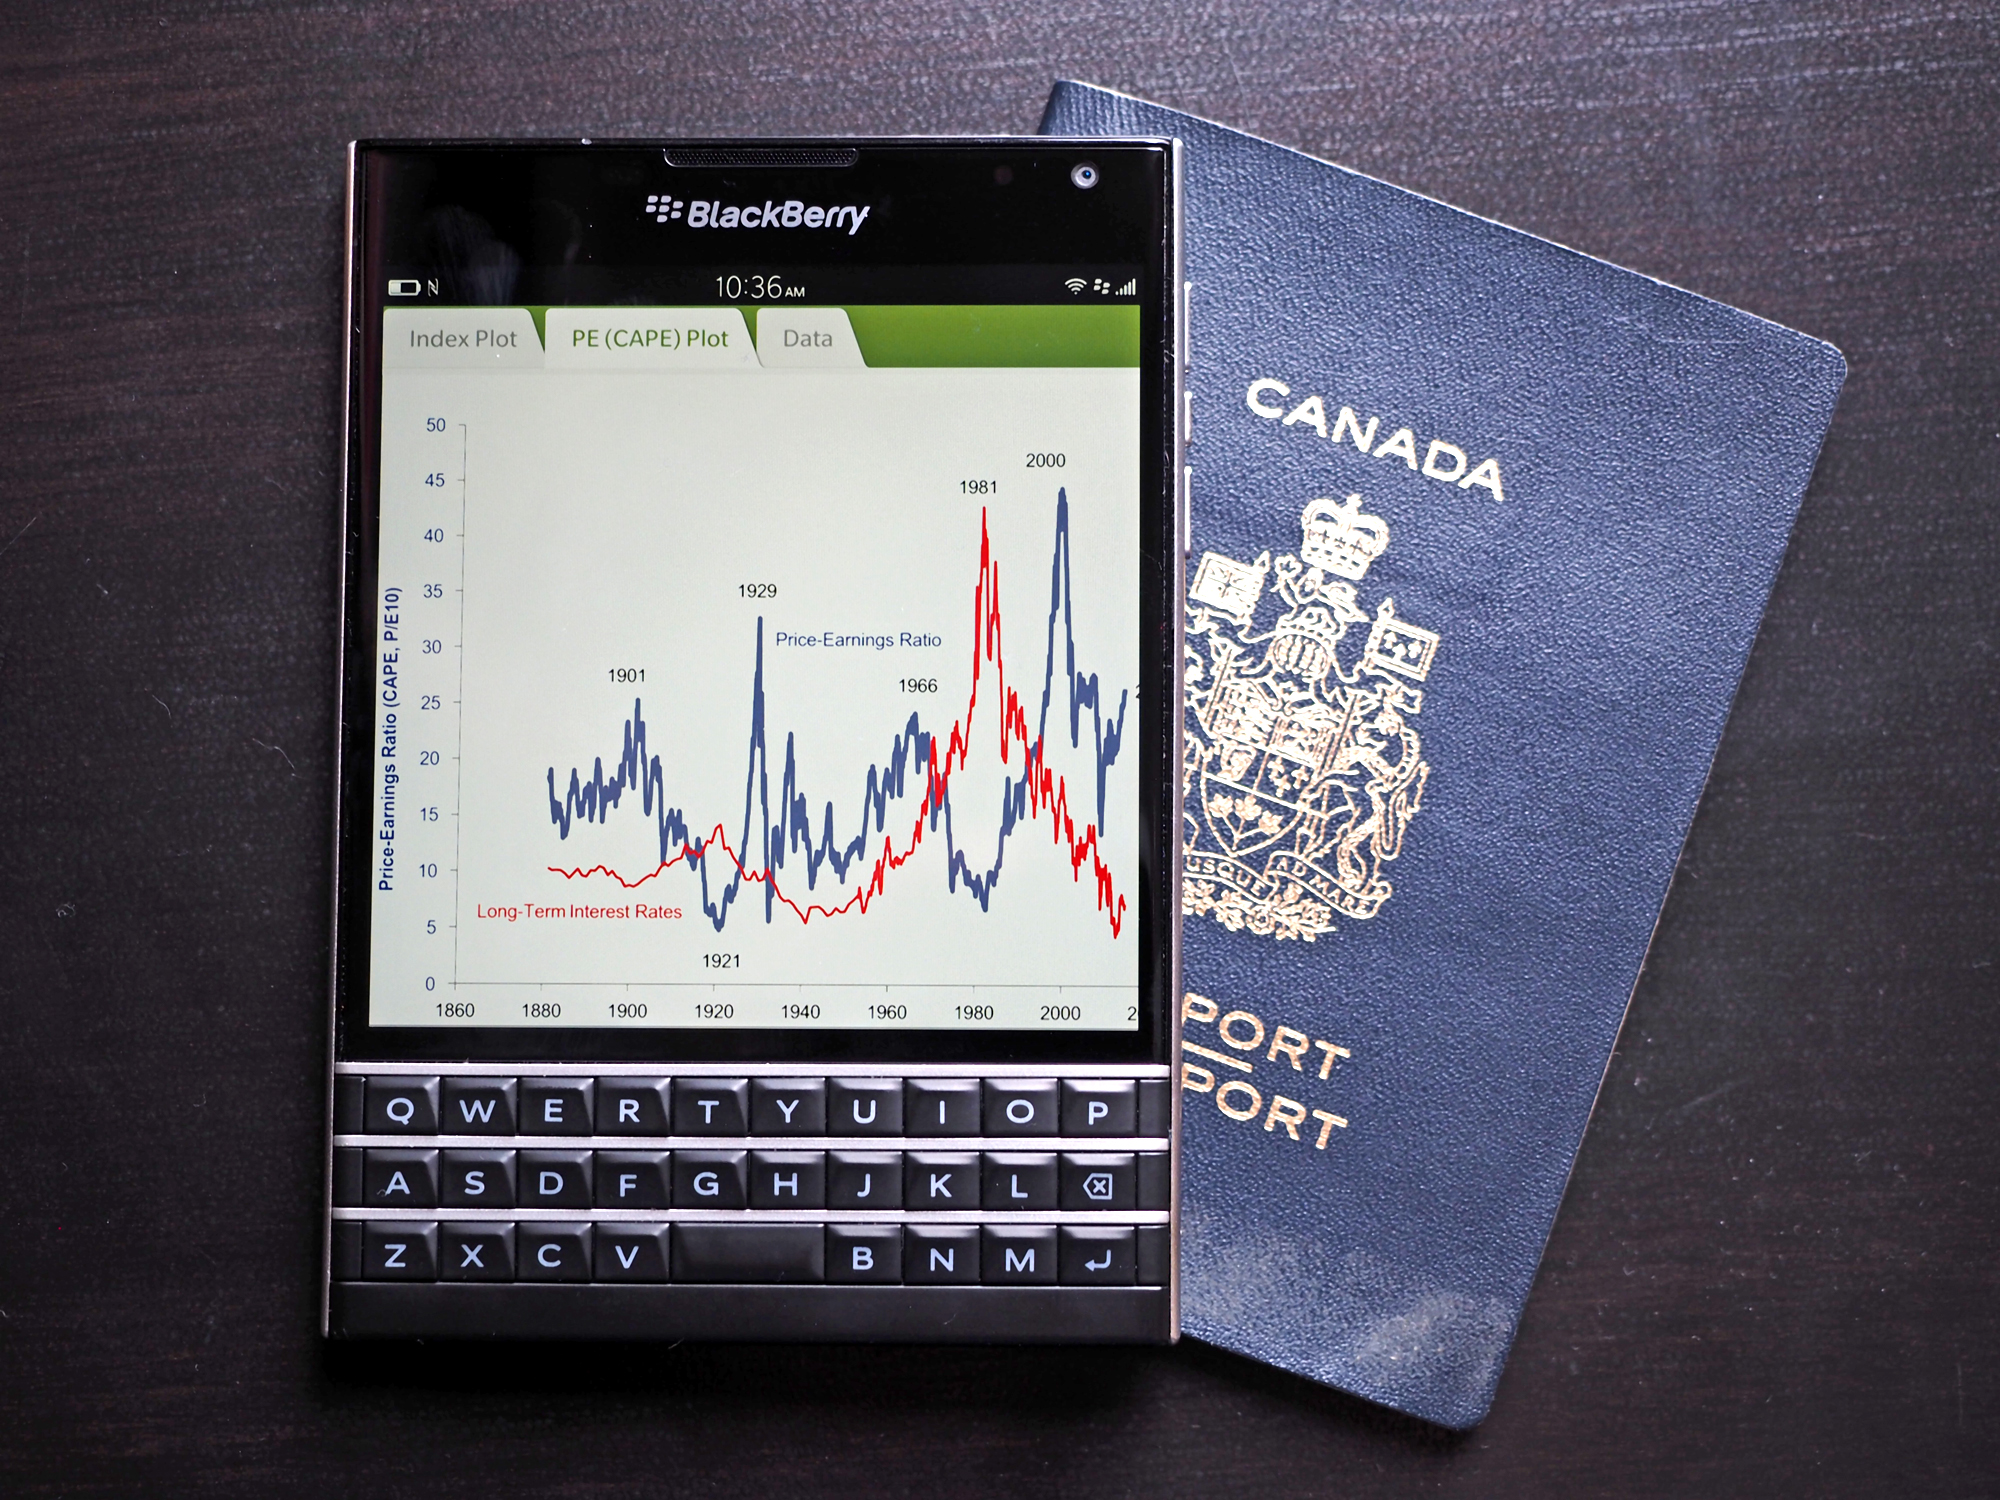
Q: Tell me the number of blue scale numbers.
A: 11